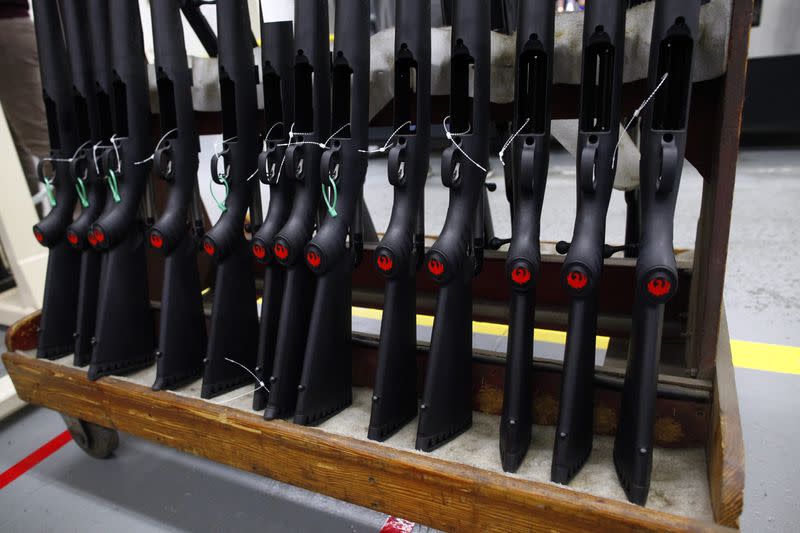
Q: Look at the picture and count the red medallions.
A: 14